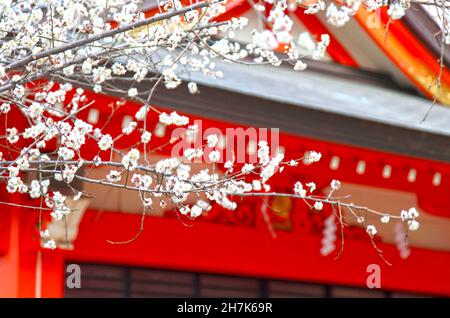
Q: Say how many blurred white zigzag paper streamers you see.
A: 2